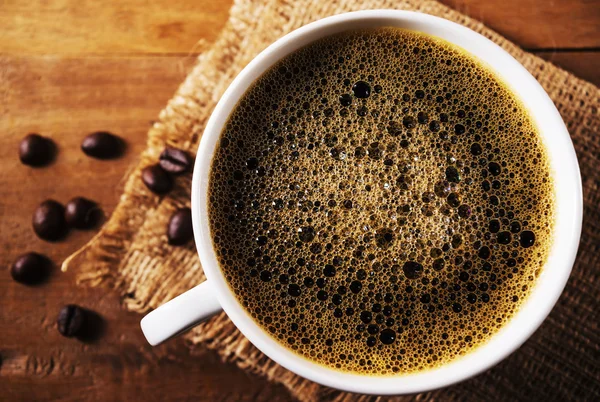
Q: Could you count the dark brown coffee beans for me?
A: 9